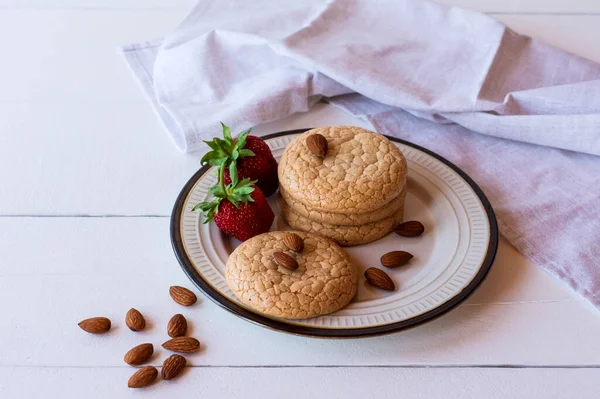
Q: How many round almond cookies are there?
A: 4